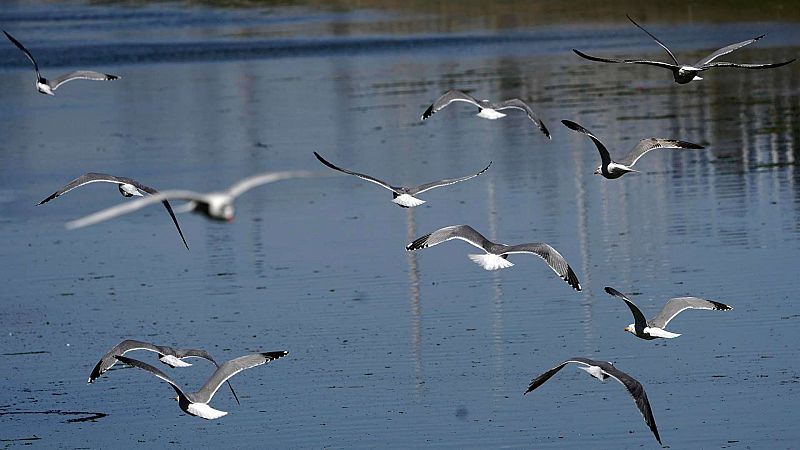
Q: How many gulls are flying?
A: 13